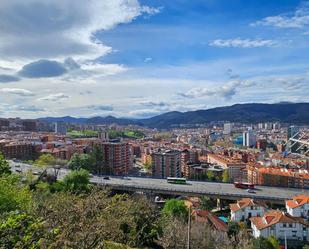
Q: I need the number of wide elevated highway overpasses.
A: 1